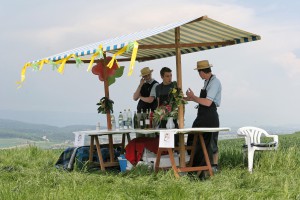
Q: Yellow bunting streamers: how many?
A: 6